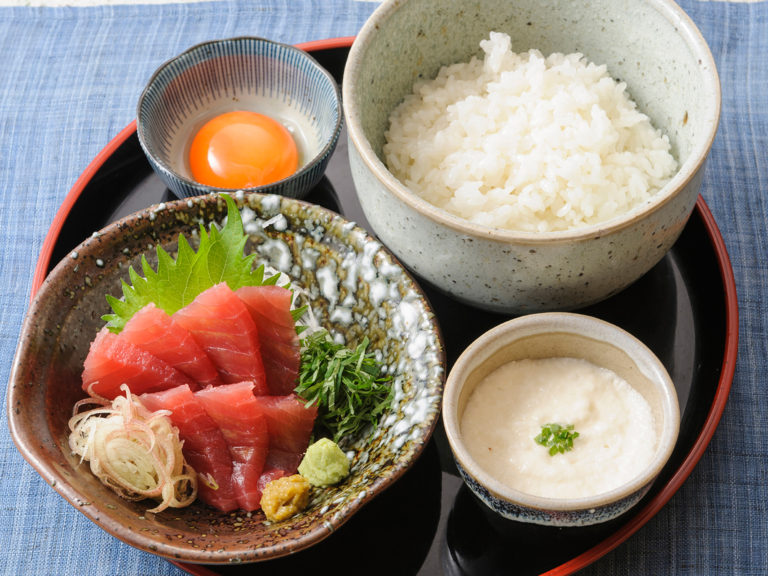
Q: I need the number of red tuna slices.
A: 7